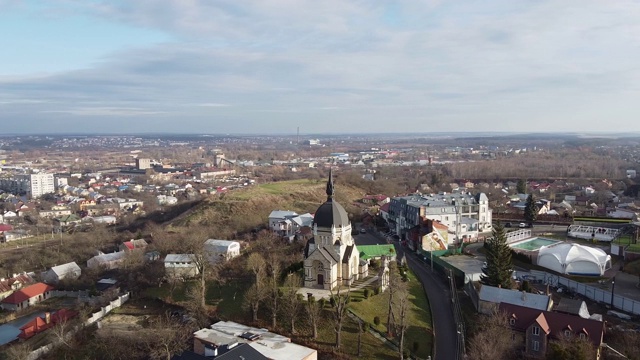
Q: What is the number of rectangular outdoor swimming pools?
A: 1